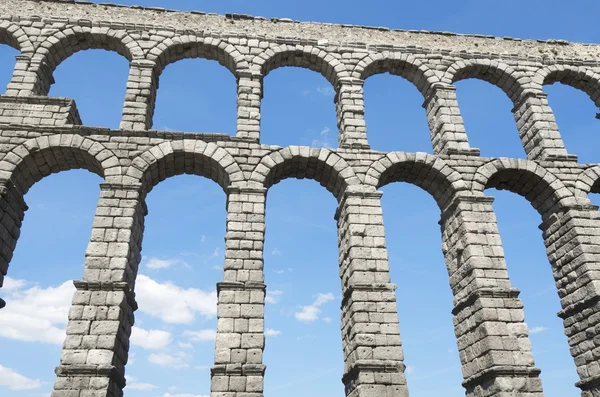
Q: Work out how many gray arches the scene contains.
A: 13